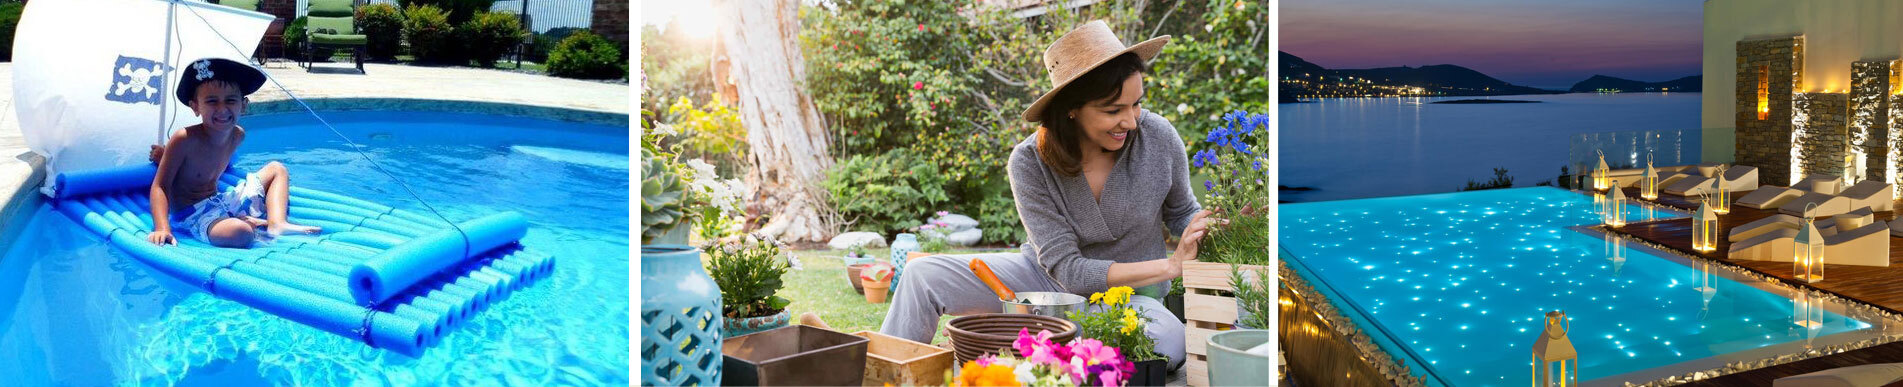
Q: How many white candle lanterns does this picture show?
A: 7